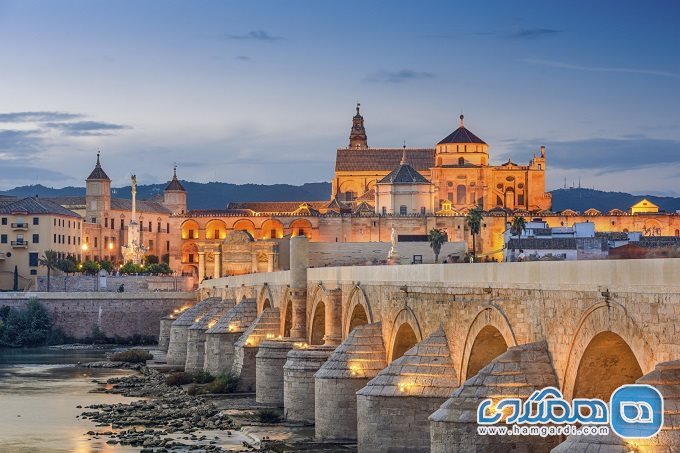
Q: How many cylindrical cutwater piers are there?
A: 11